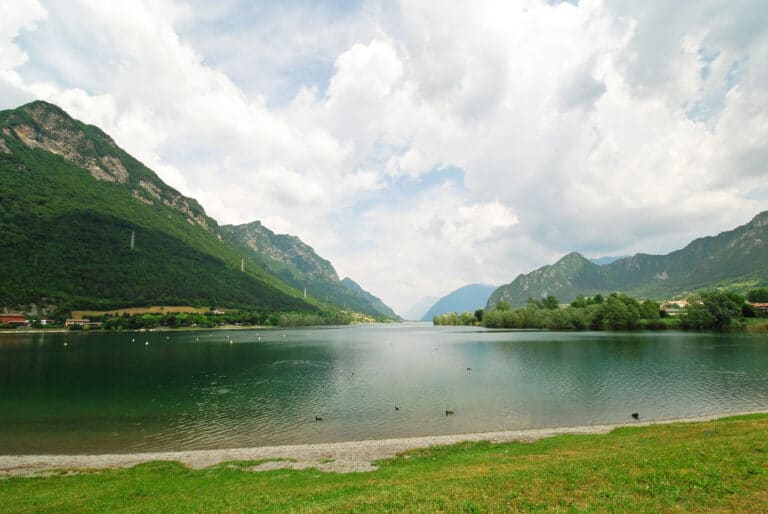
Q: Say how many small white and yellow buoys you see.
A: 11